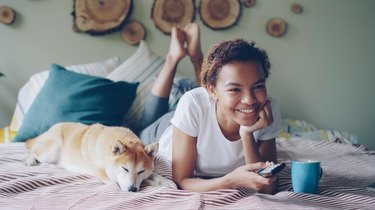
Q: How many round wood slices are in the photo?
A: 8